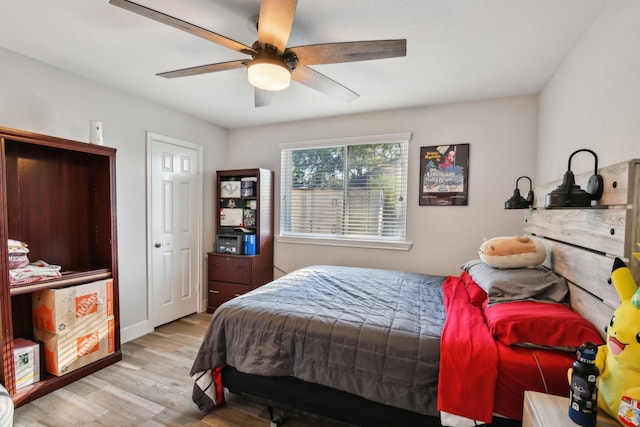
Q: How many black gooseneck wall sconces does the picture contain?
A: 2